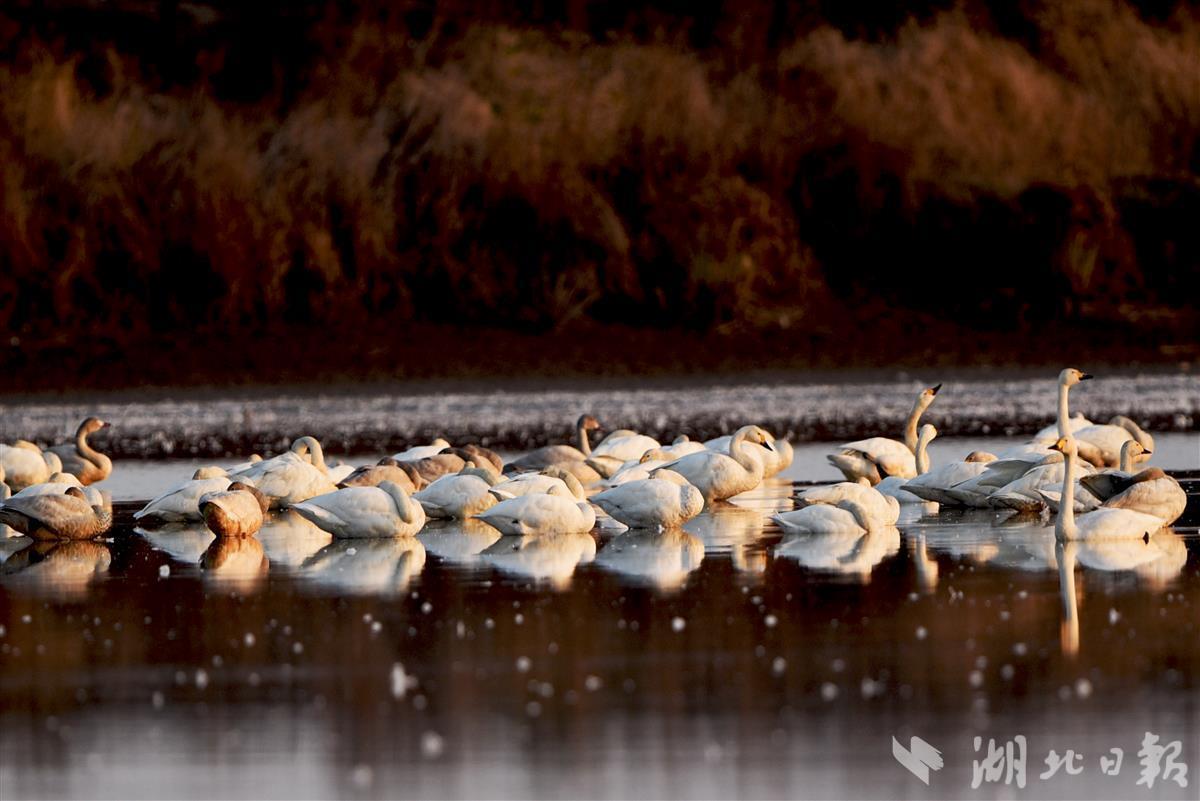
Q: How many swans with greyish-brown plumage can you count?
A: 8